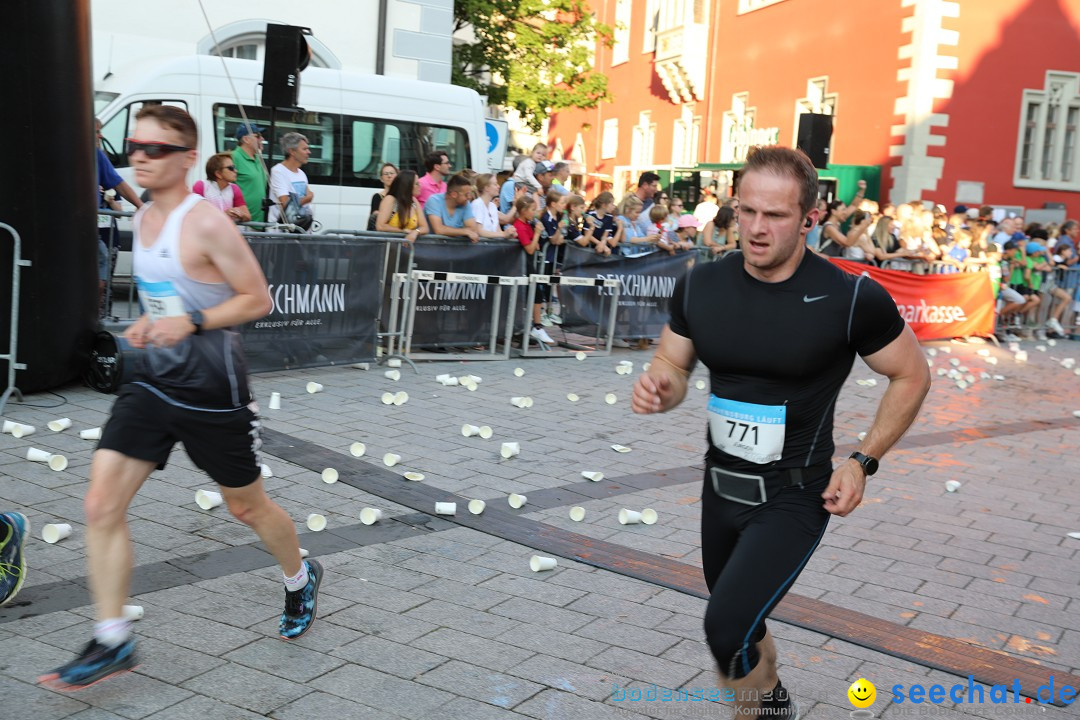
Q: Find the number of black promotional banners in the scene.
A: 3